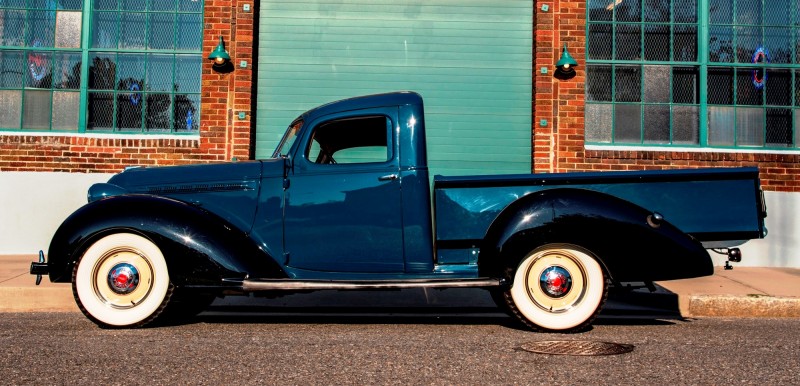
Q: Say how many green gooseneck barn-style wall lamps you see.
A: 2